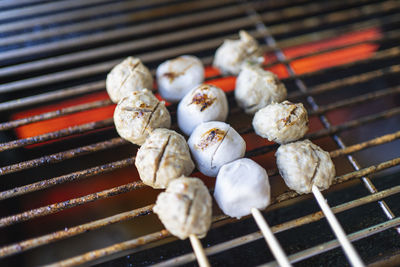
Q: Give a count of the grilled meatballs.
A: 12